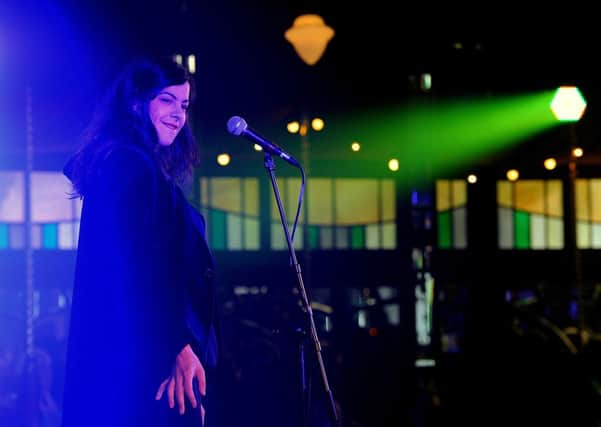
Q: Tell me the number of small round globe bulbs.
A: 10